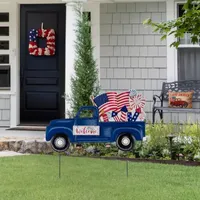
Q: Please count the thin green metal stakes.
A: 2